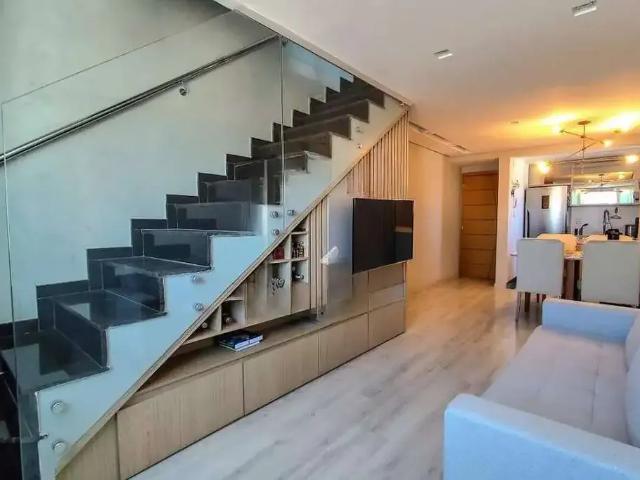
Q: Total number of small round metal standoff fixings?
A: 9